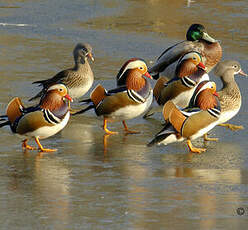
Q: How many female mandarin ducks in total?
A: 2